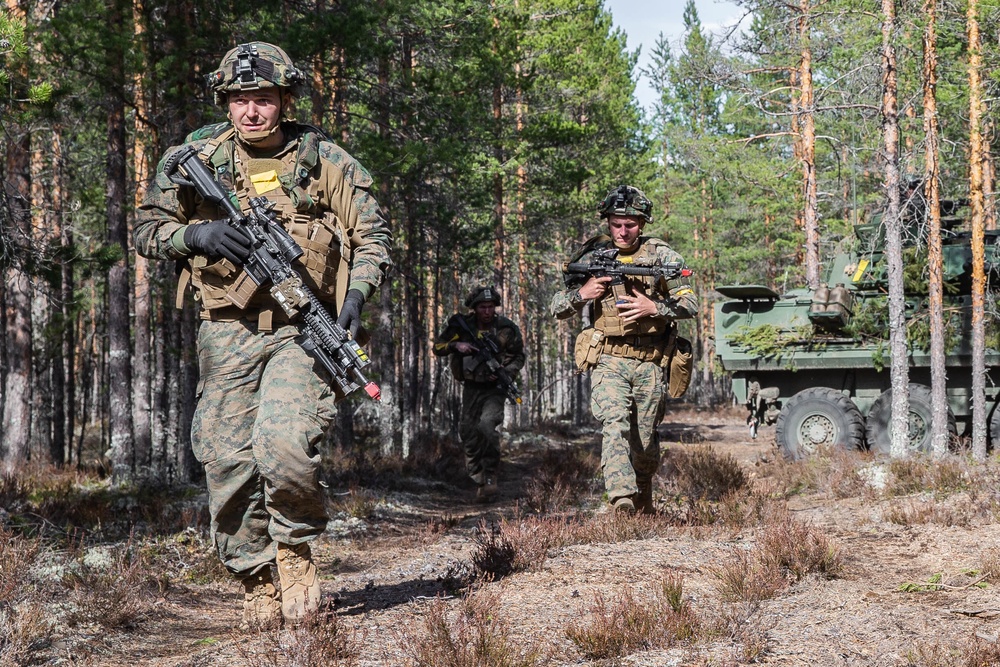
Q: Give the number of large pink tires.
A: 0